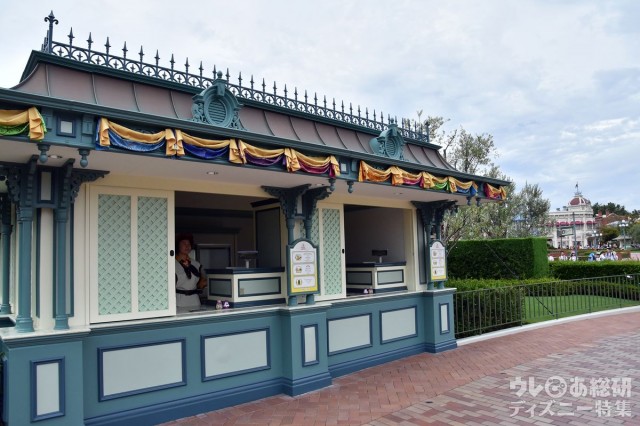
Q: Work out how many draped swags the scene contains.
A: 10